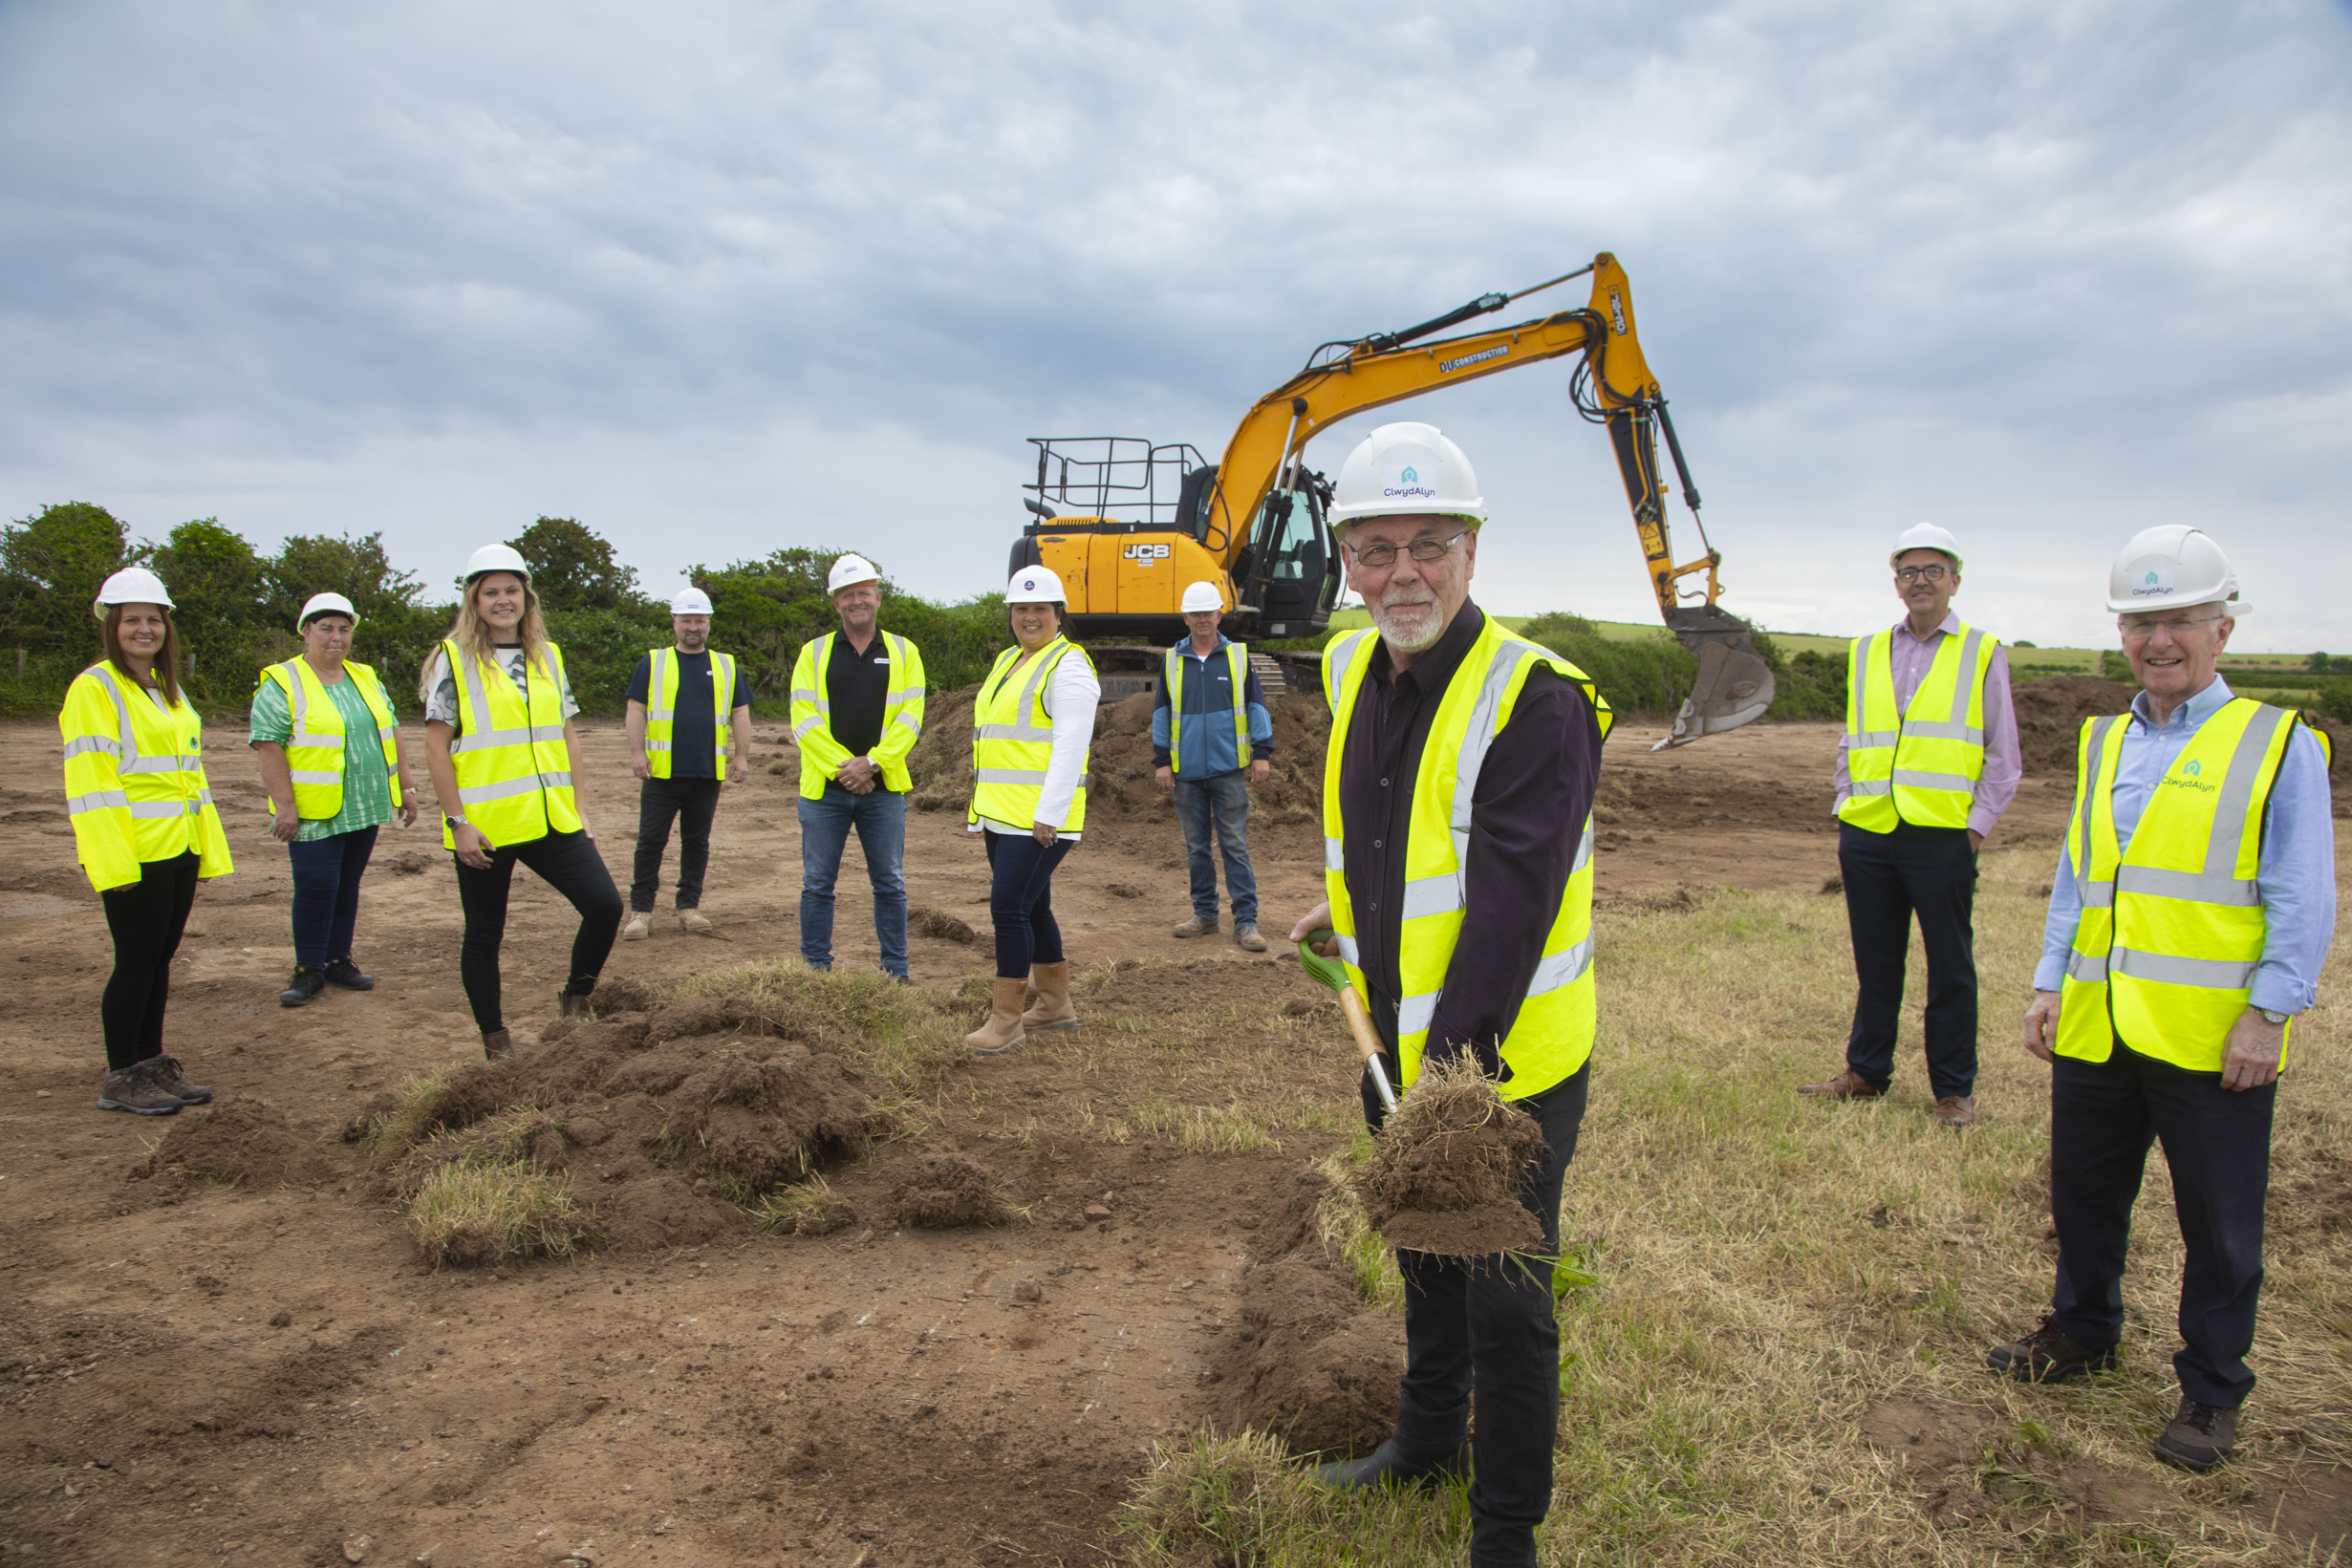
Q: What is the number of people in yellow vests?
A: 10